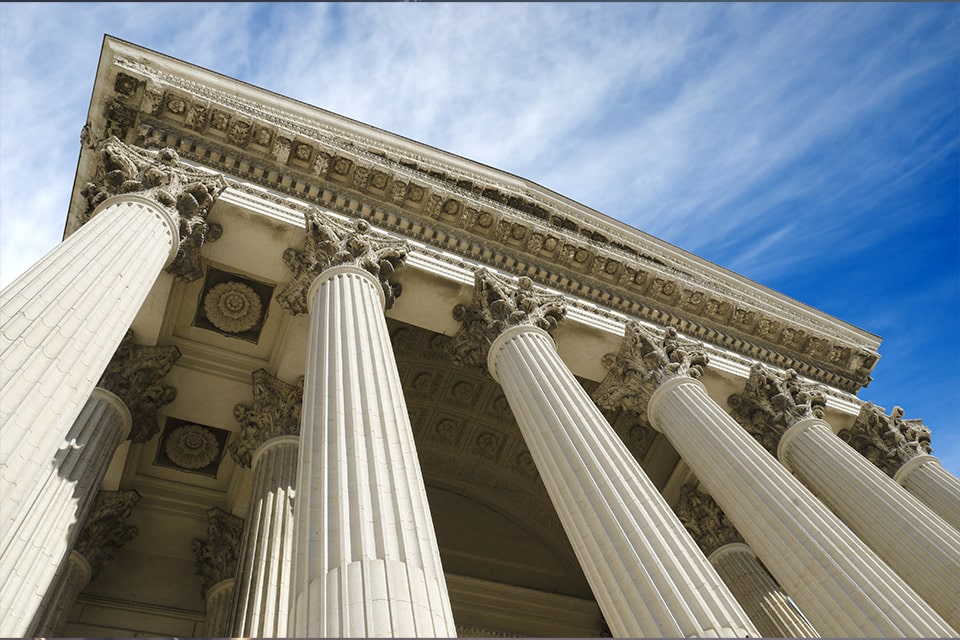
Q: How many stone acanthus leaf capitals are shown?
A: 11